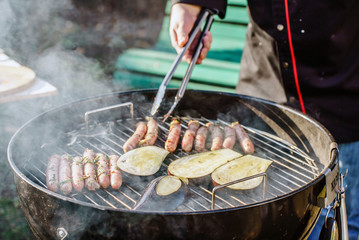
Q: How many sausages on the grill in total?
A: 14